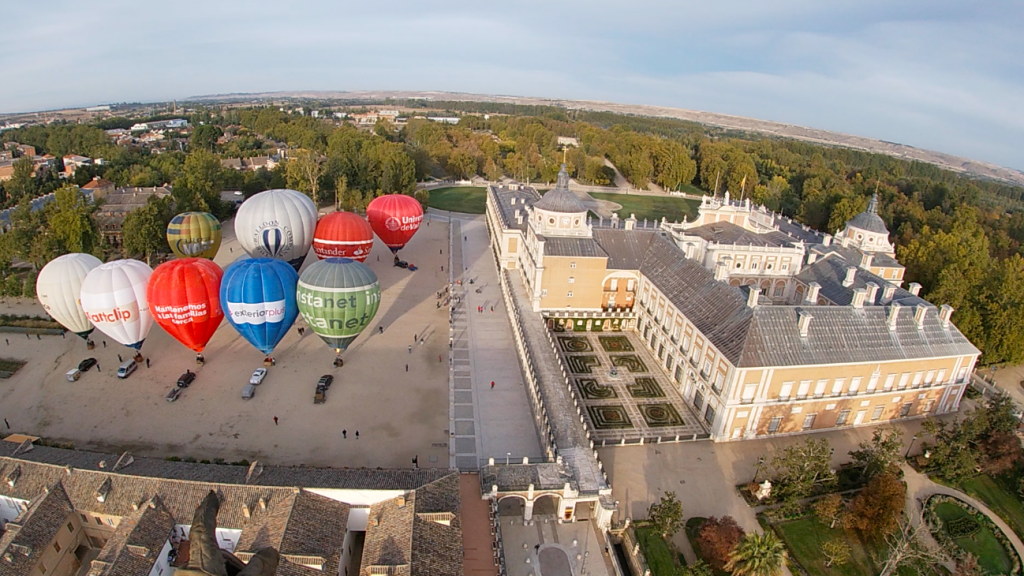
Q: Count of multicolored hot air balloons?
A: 1